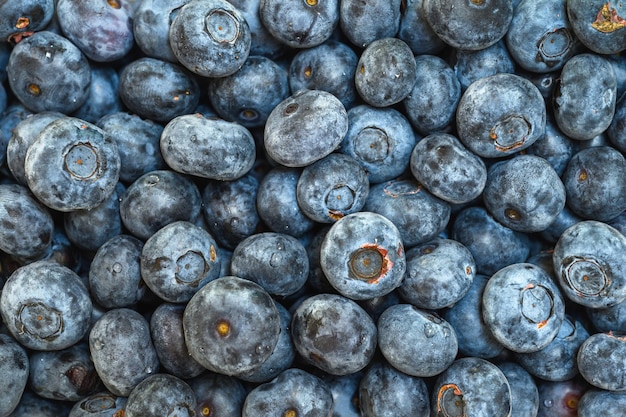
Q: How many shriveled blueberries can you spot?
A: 0